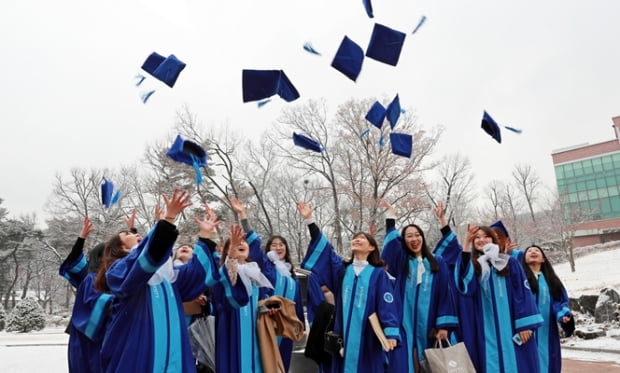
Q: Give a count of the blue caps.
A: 15